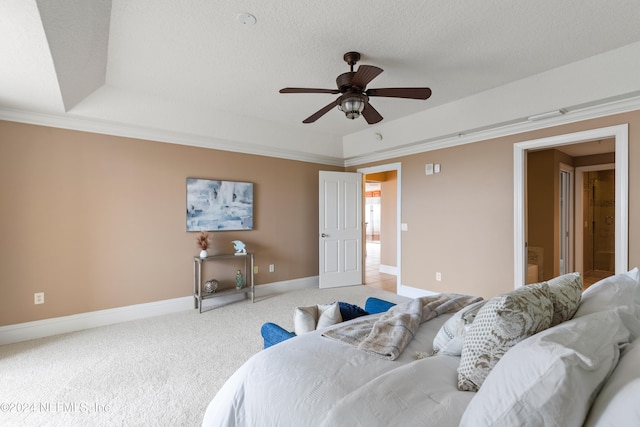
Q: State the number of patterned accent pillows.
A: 2